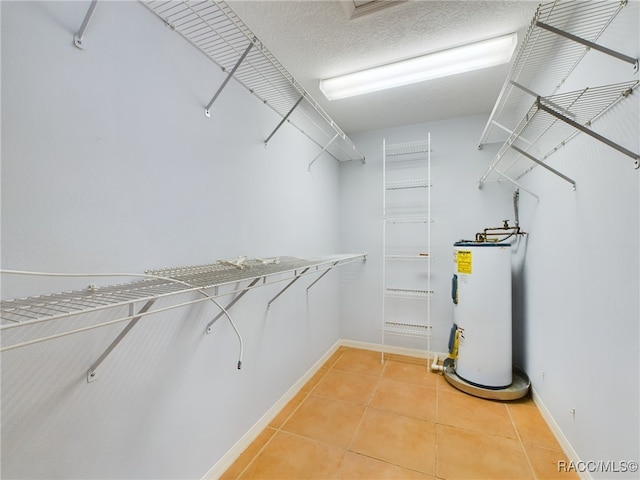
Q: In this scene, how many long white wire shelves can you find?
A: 4